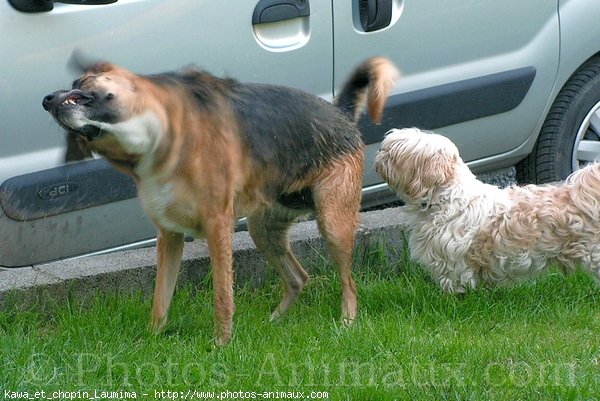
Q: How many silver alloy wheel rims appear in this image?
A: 1